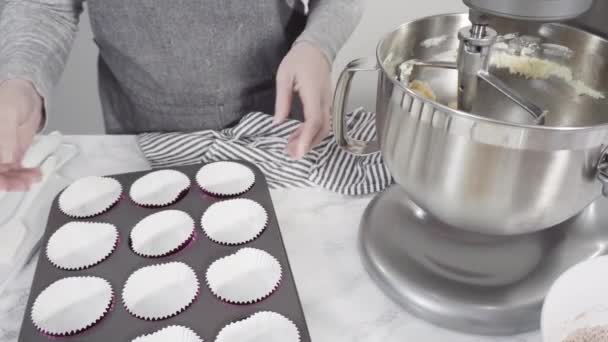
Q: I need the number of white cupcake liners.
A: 11